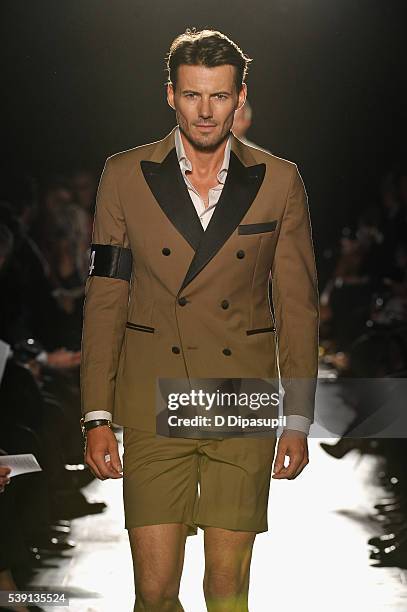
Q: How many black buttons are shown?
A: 6